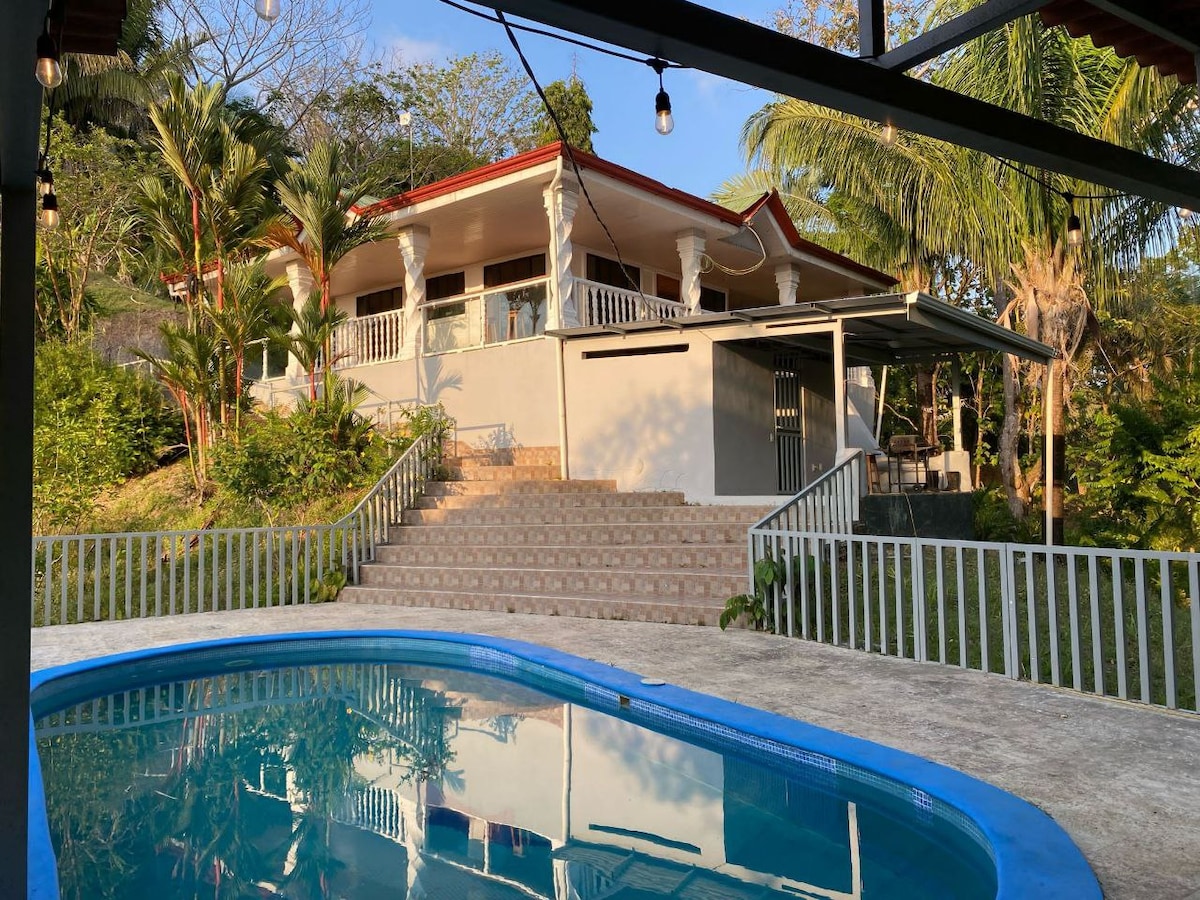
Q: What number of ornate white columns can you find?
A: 5